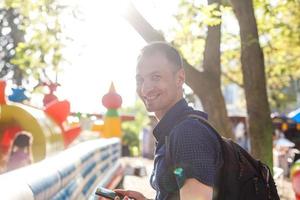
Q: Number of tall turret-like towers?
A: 1